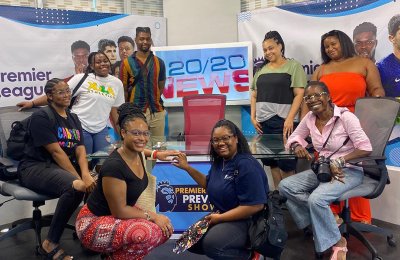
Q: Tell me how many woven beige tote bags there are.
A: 1